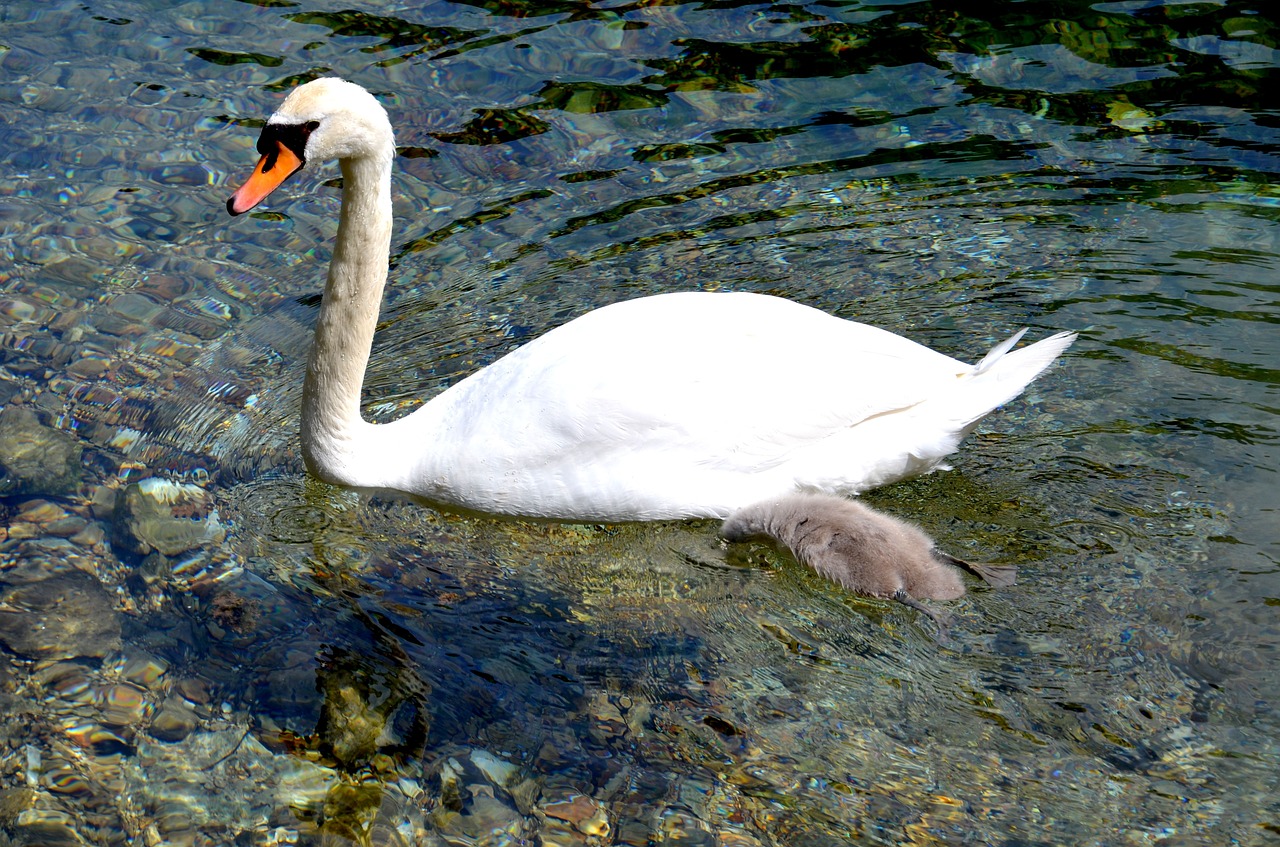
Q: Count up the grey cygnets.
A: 1